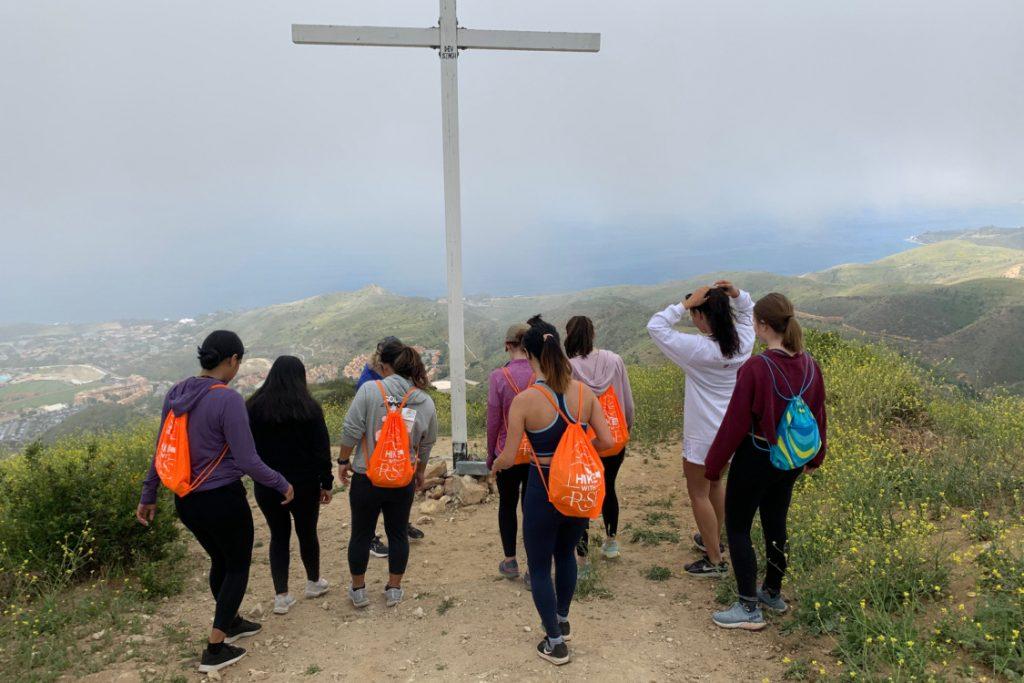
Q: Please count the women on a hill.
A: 9